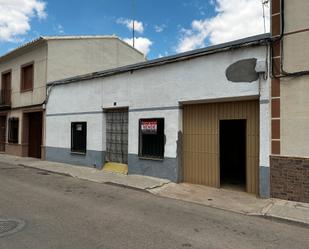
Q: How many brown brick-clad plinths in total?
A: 1